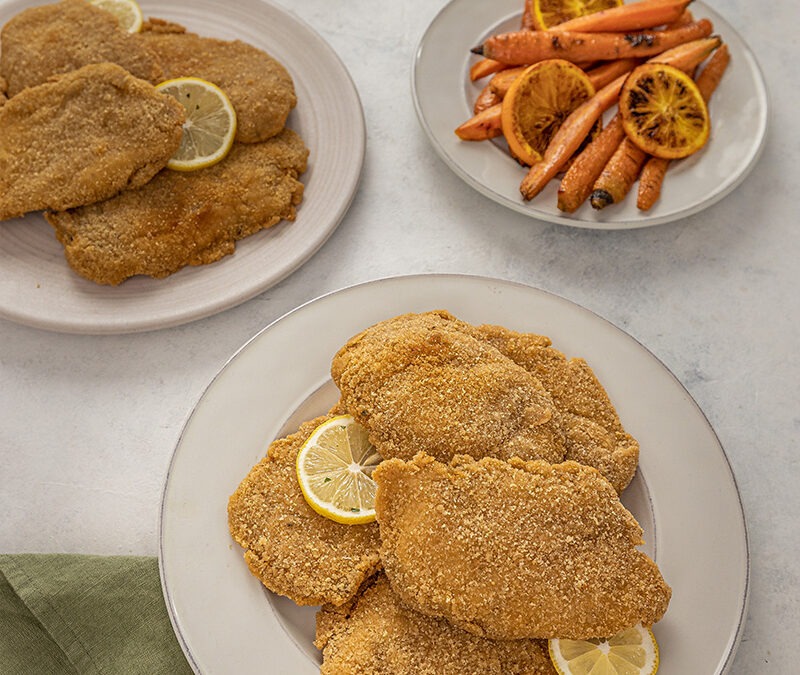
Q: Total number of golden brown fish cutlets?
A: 9